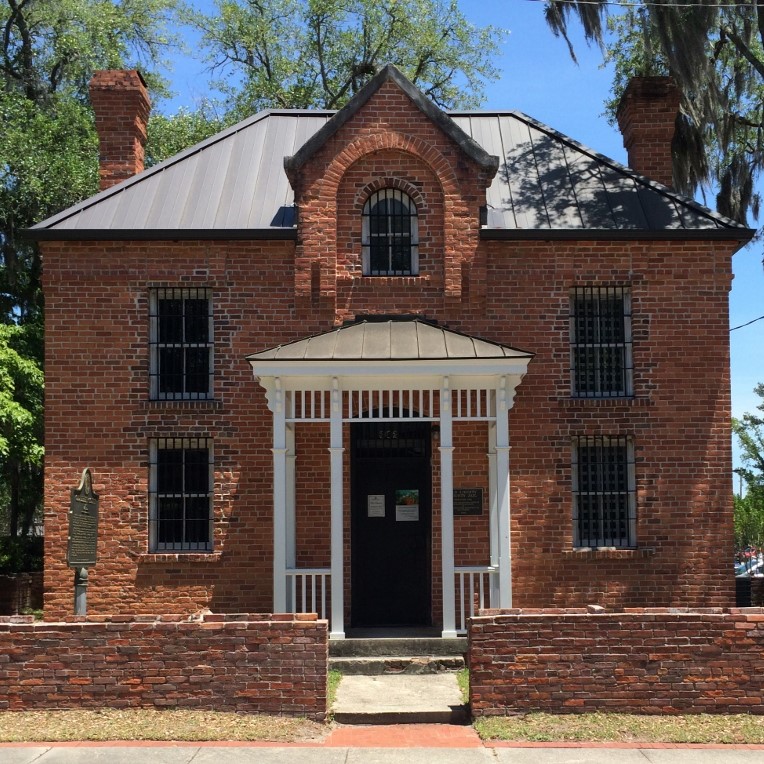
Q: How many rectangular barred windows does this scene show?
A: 4